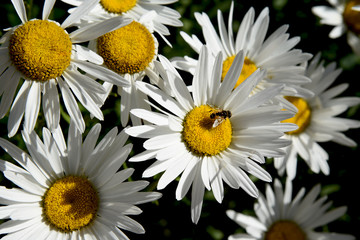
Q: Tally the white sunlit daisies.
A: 9